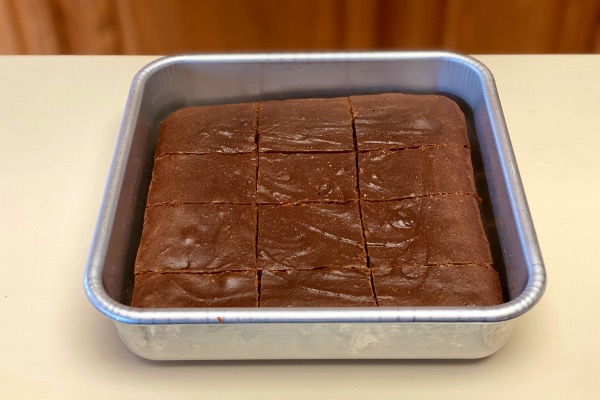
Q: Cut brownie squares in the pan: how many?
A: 12